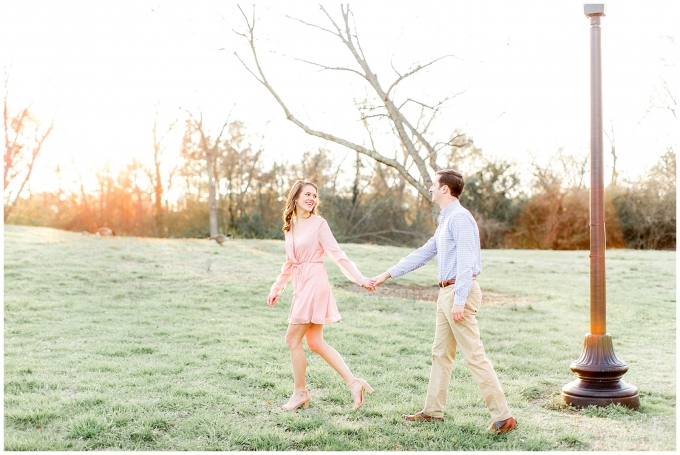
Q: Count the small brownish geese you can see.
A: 2